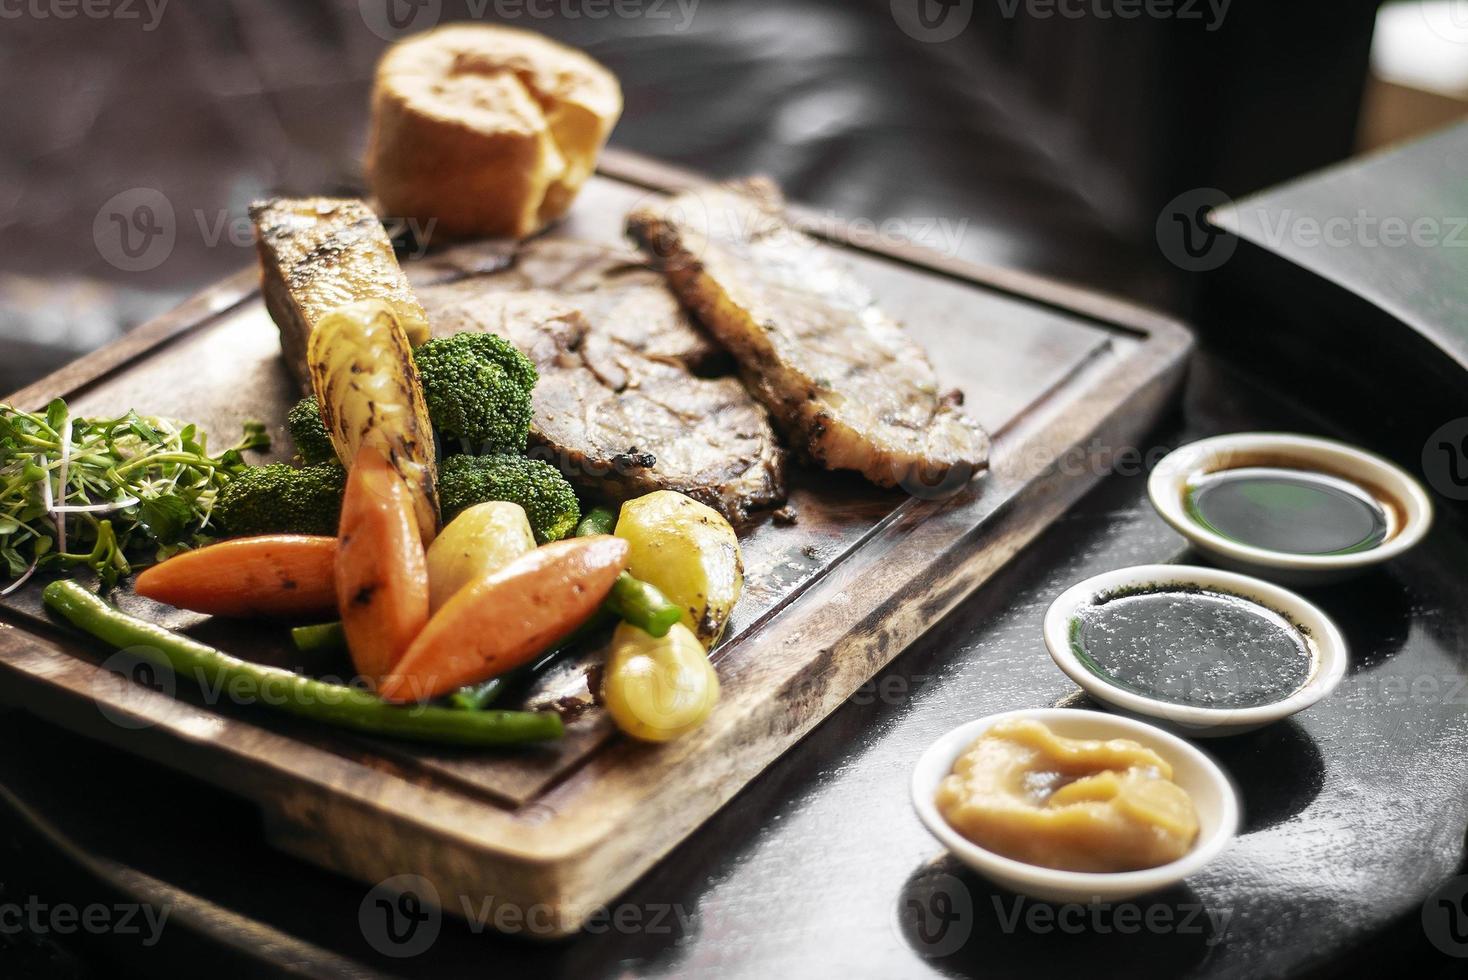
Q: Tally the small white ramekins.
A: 3